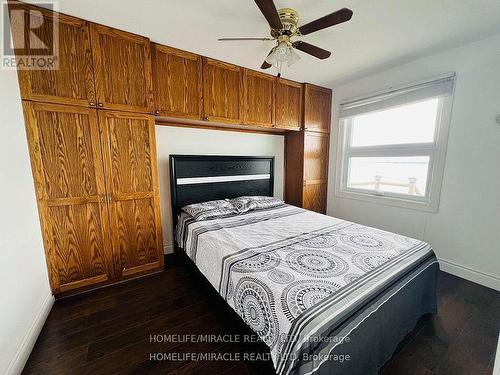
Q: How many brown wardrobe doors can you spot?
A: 10